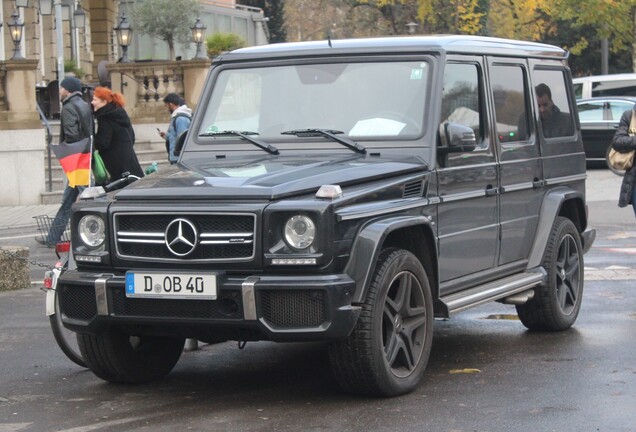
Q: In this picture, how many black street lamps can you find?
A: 3